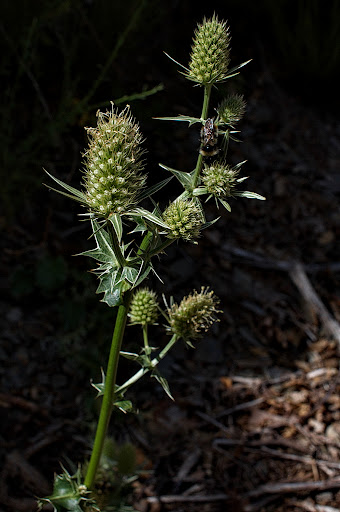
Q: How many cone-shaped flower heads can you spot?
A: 7